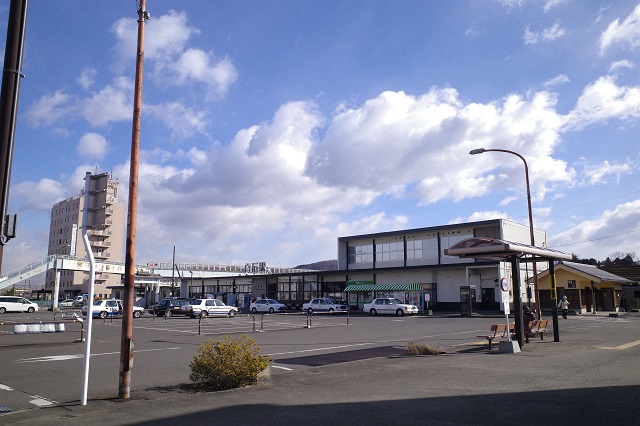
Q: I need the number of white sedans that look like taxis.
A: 5